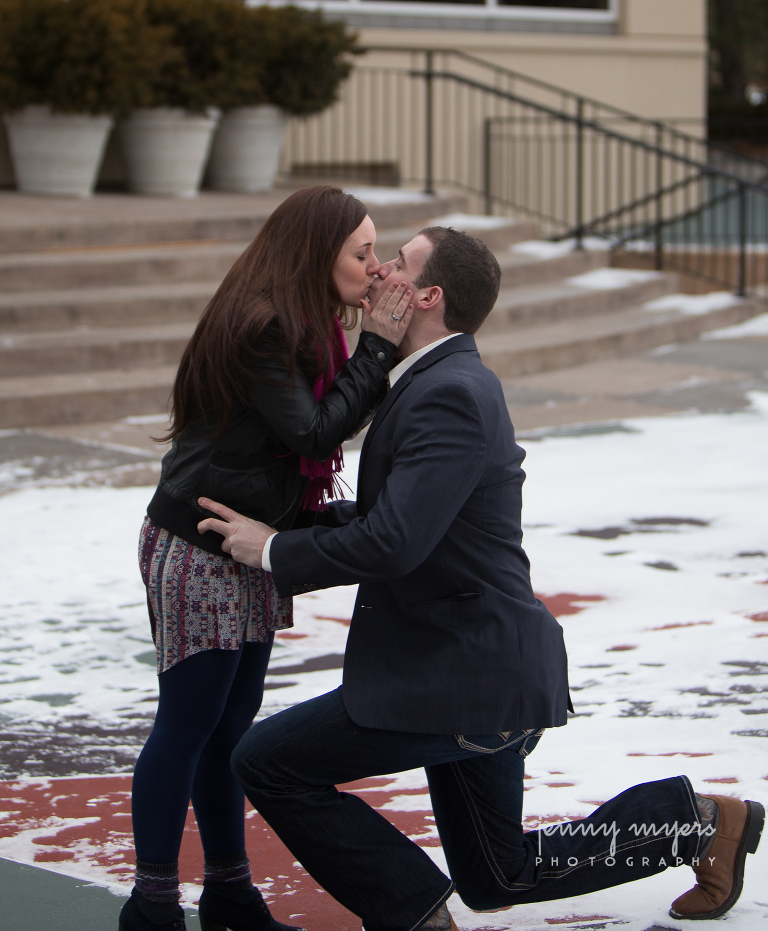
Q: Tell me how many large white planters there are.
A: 3